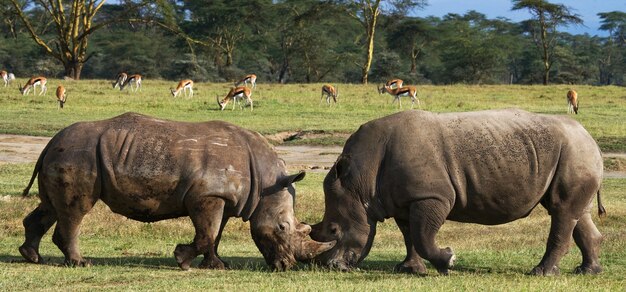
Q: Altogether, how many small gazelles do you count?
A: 12